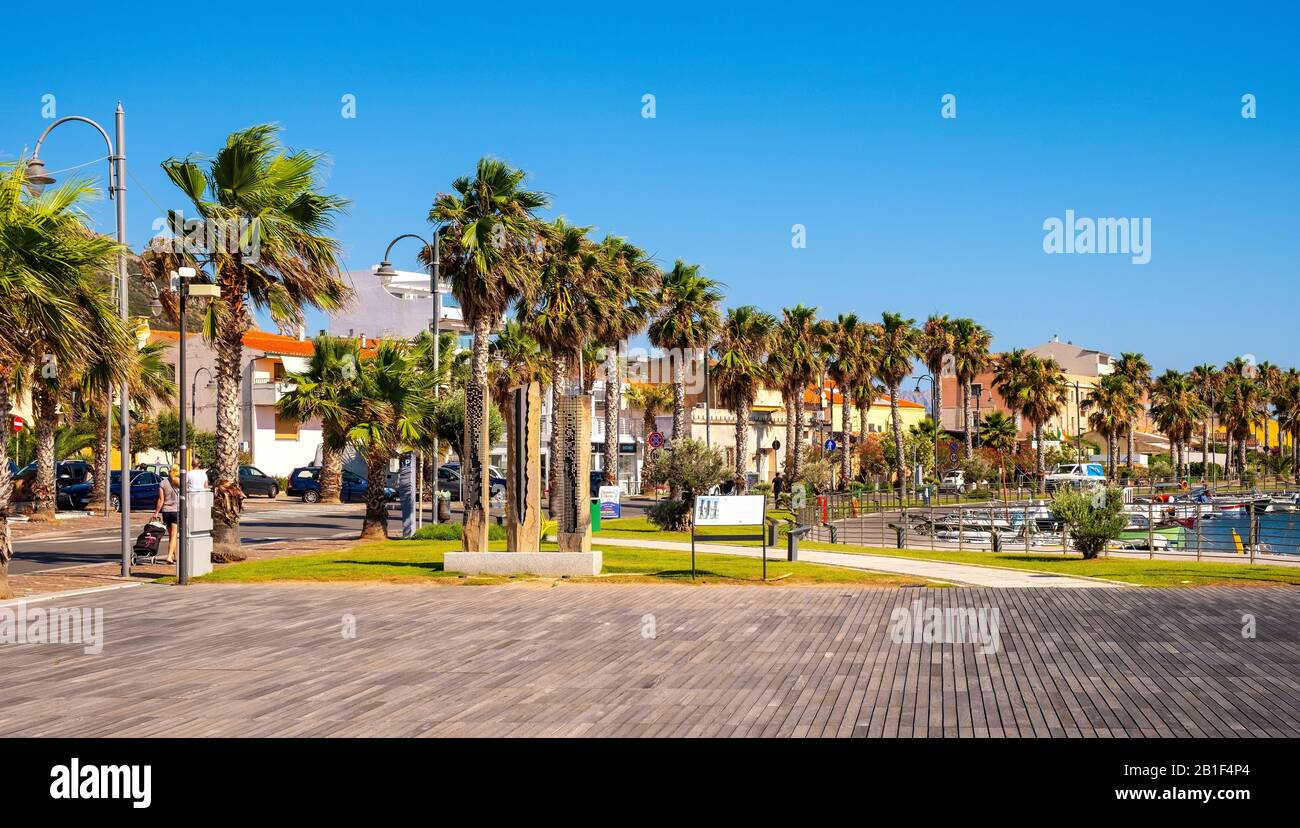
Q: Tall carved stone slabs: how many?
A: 3